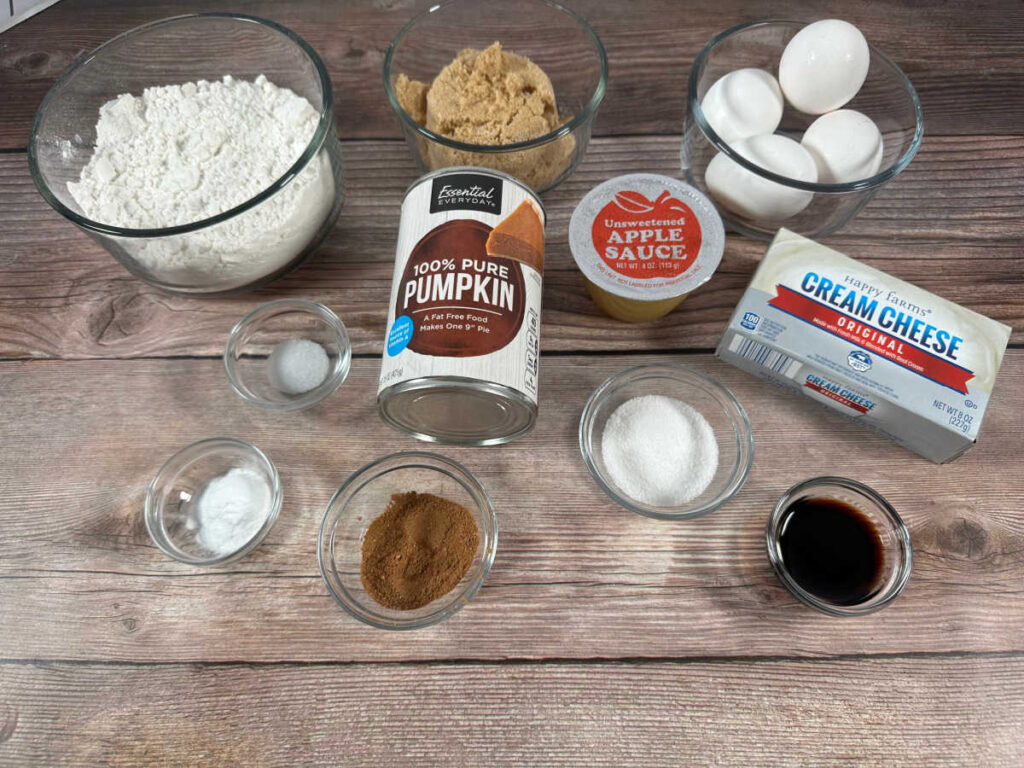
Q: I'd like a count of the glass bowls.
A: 8